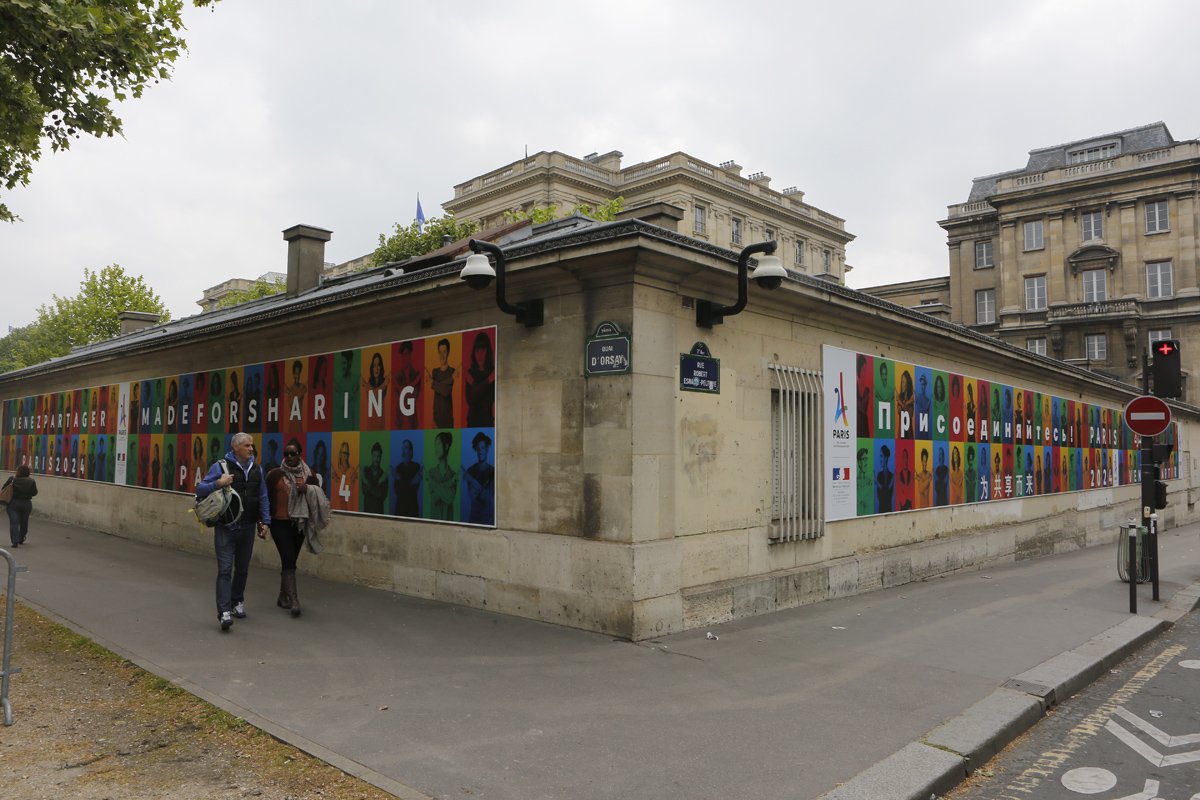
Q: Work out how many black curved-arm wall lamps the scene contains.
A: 2